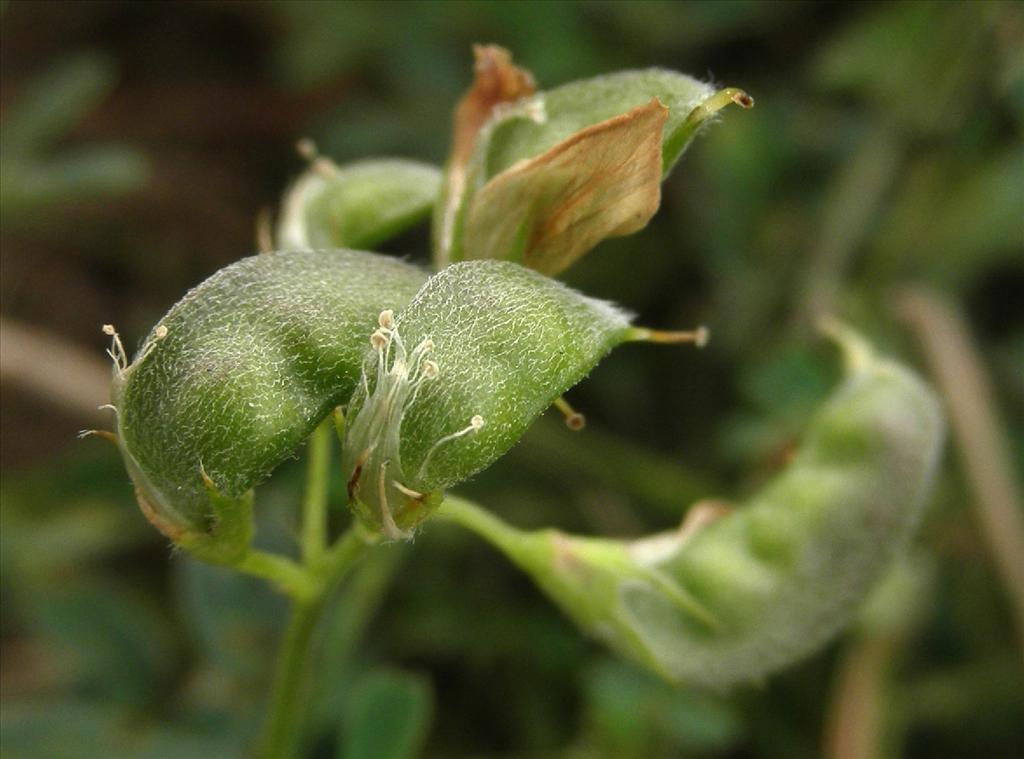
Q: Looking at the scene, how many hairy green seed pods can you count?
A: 5